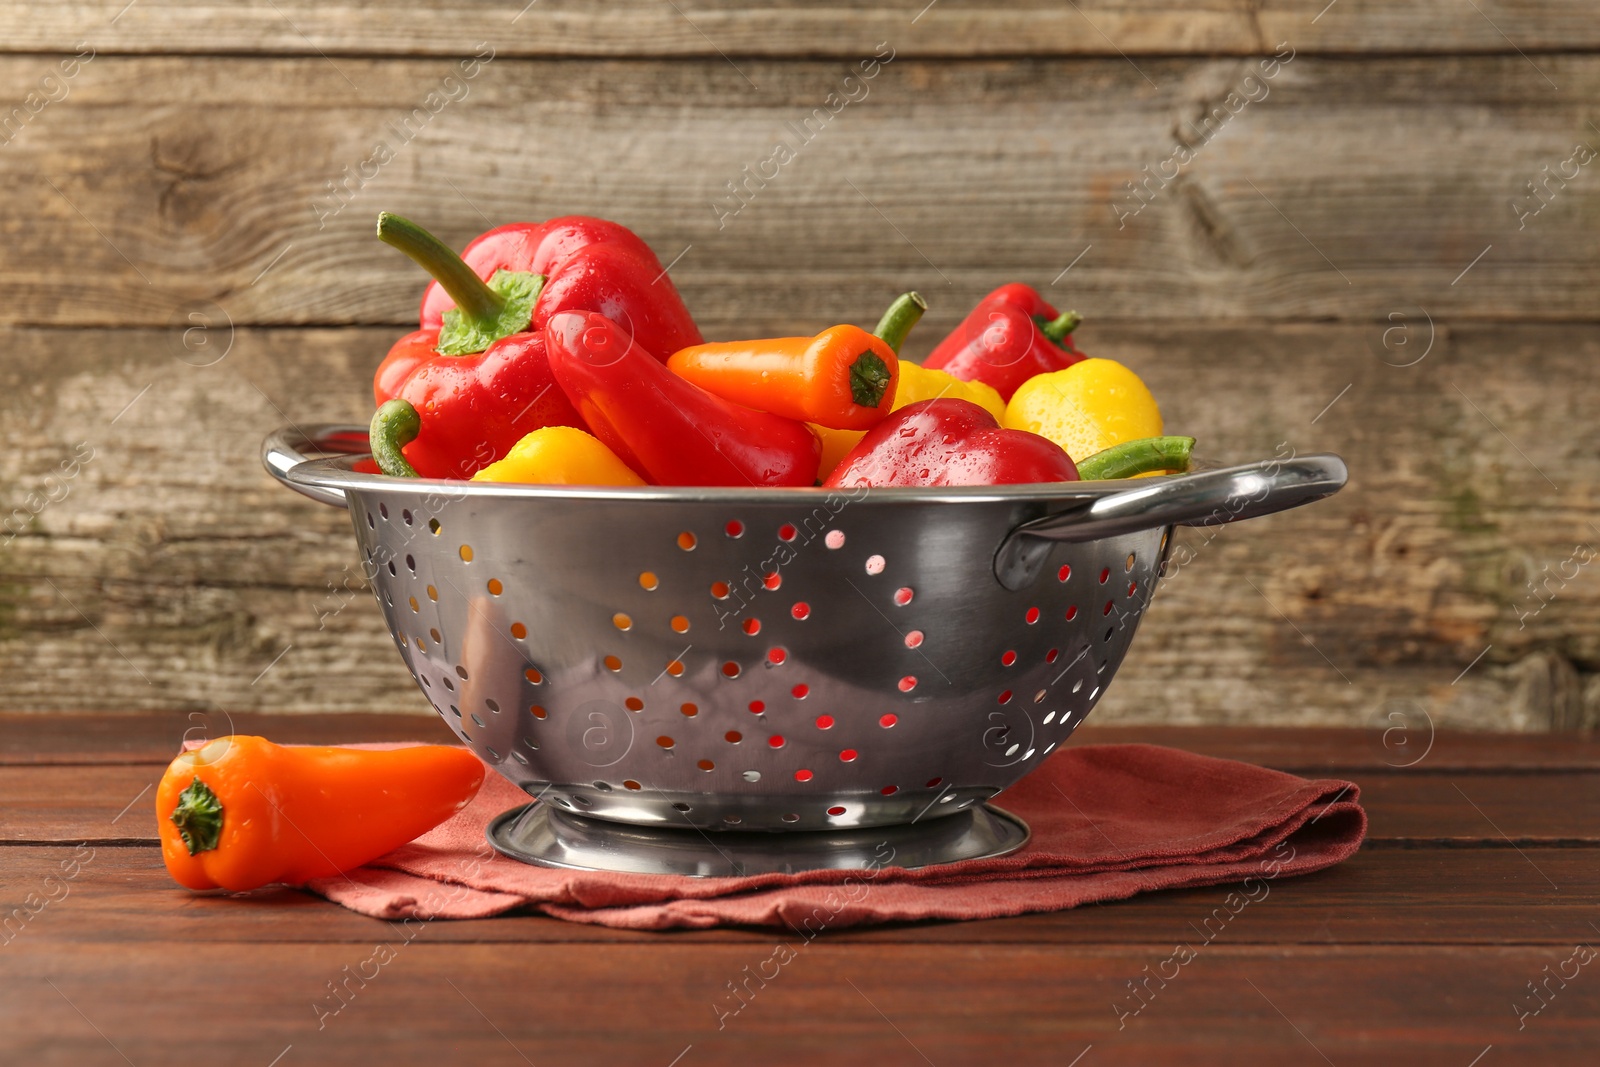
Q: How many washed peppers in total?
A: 9